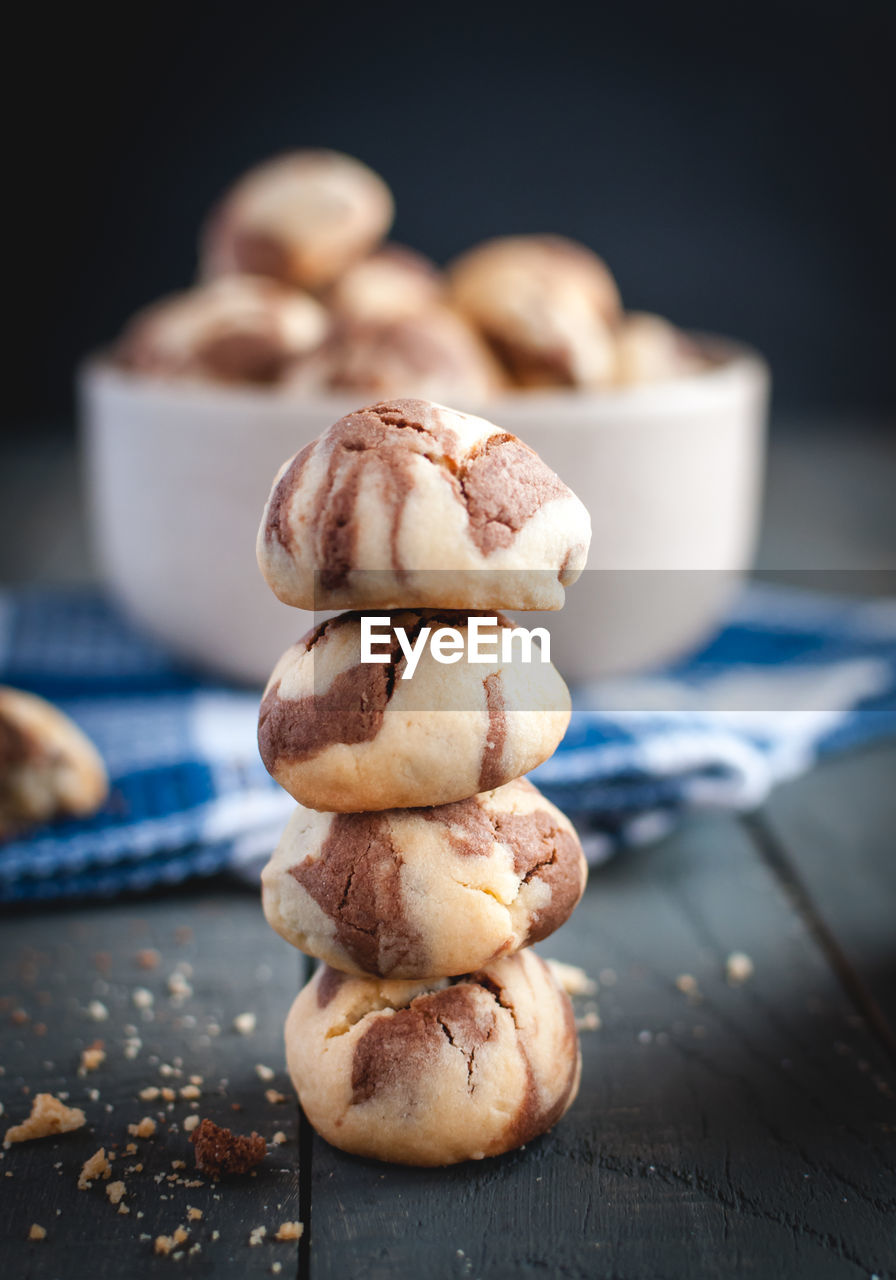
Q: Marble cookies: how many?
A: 11